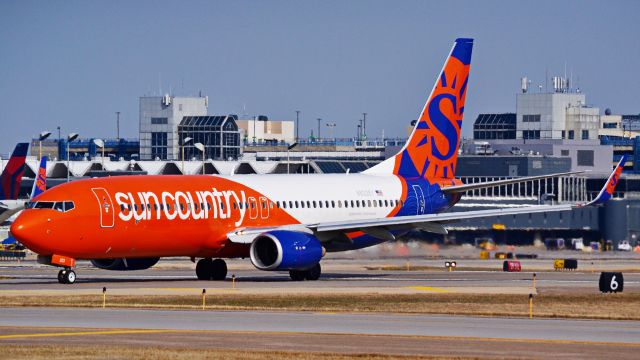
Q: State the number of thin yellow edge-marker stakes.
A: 5